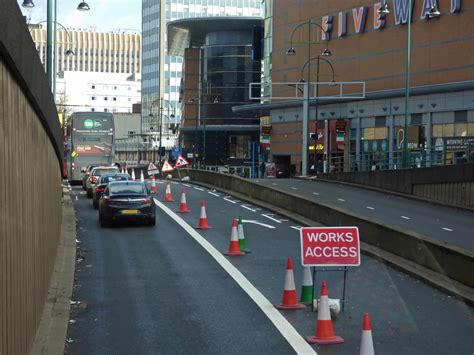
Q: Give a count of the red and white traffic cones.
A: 12